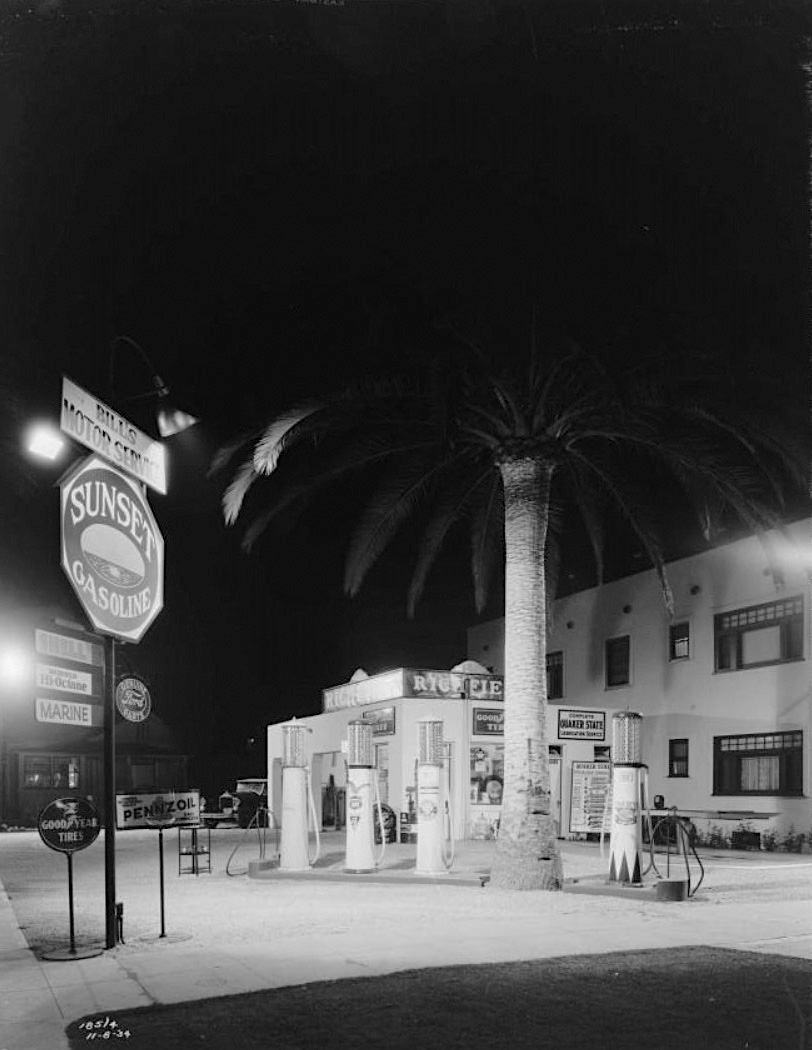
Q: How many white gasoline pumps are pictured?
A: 4